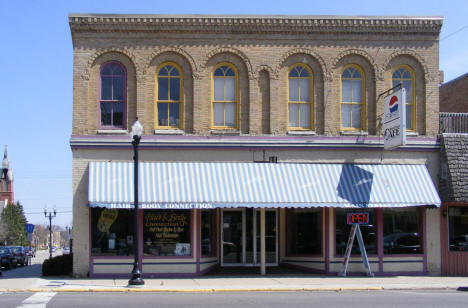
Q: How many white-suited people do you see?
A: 0